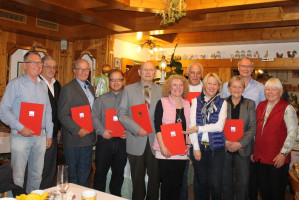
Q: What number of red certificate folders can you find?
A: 7